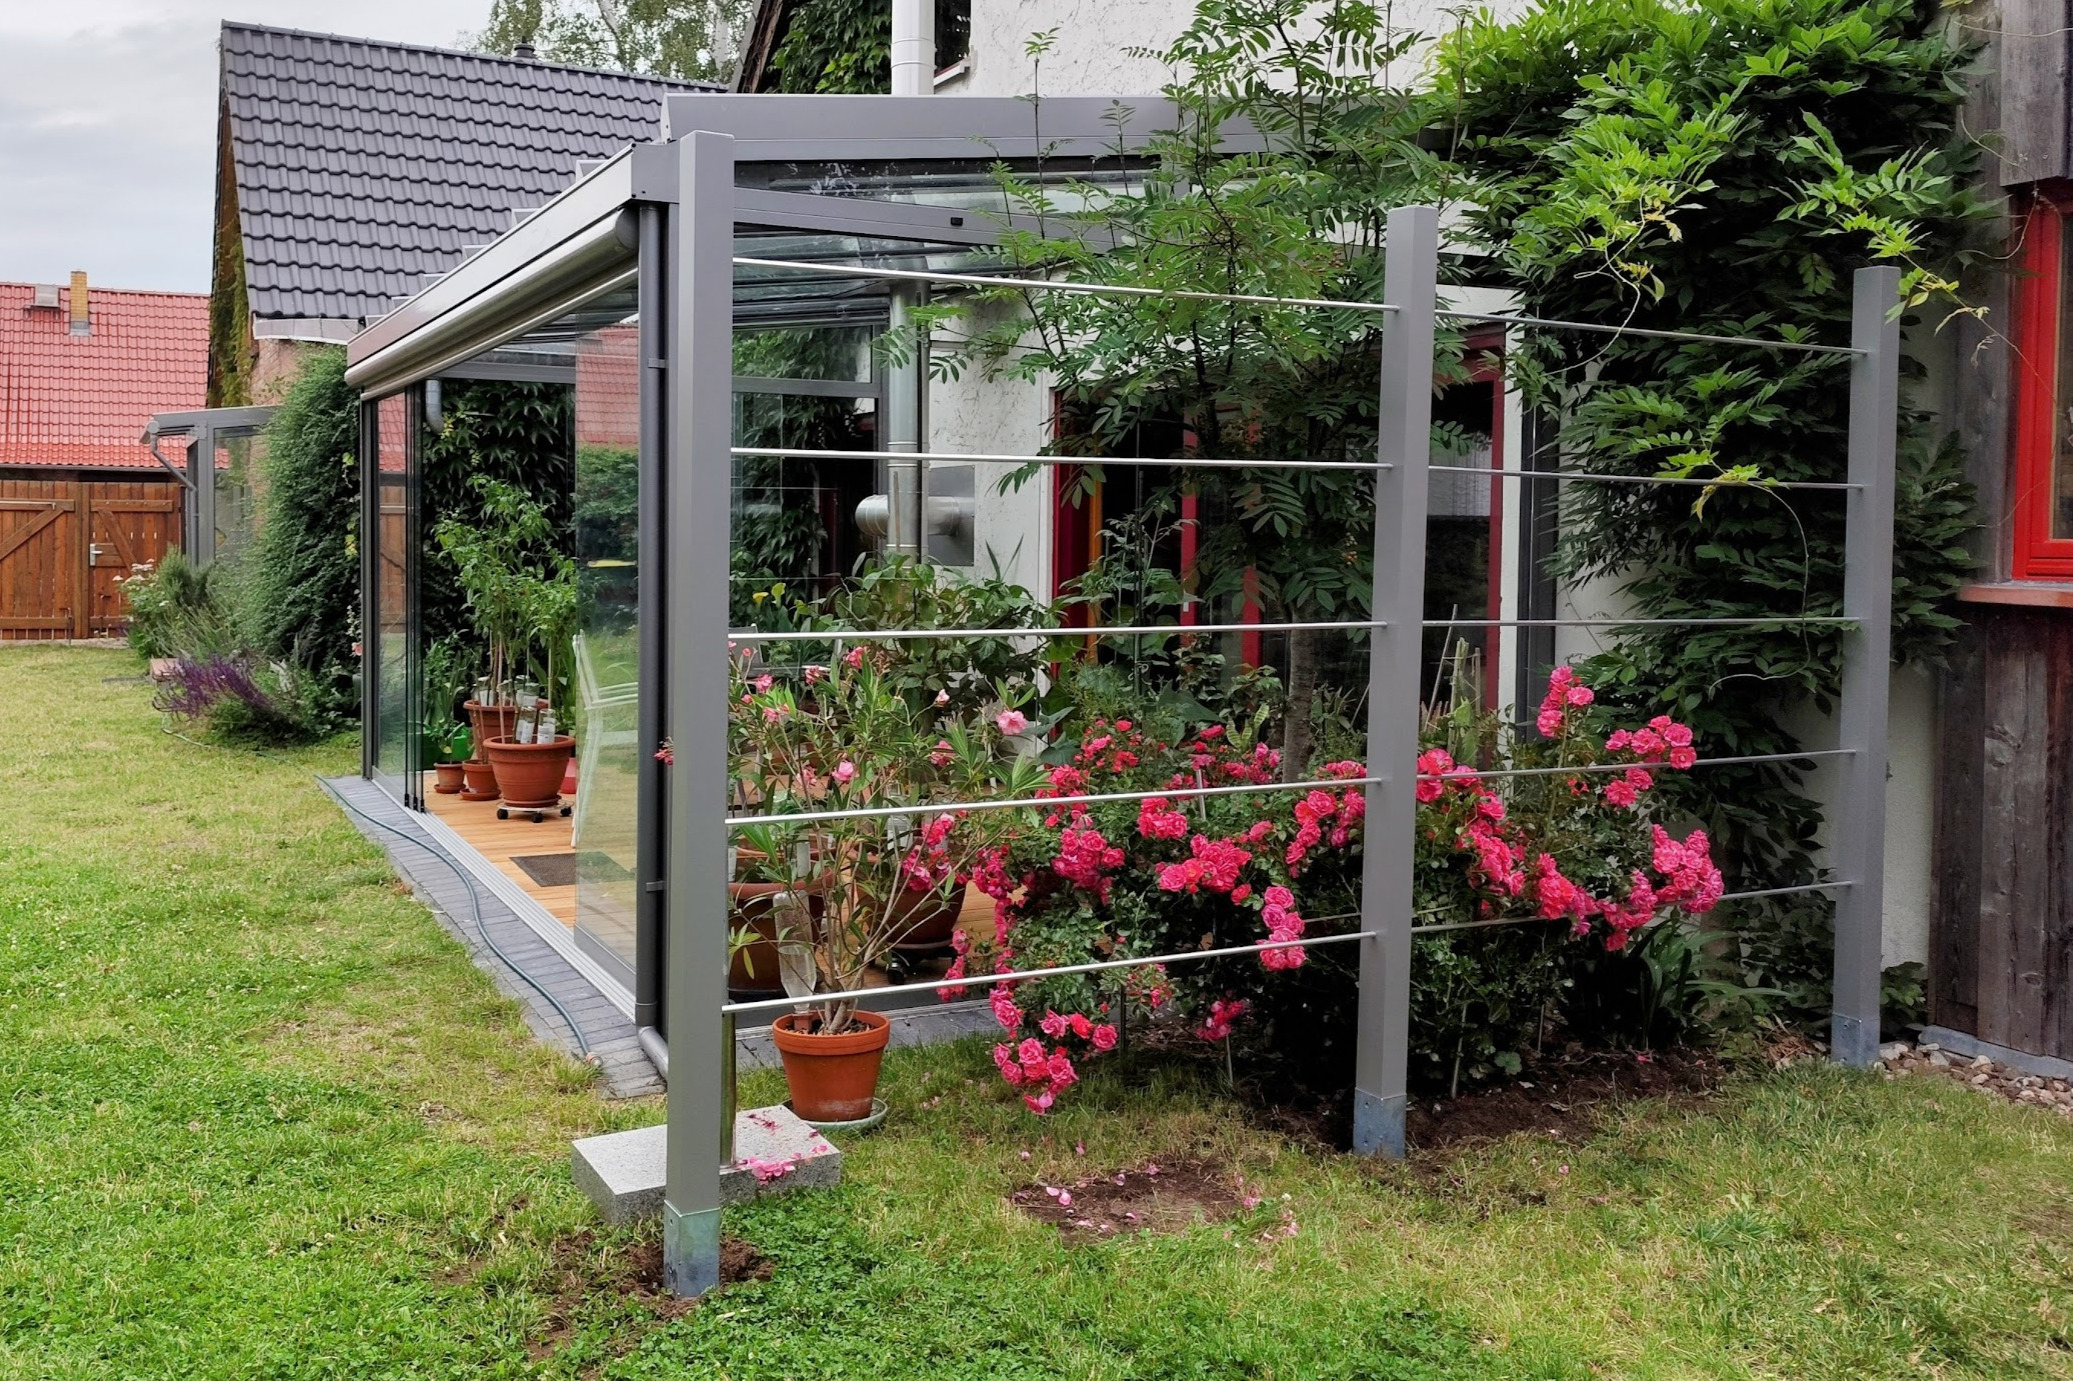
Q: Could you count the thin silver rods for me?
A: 10